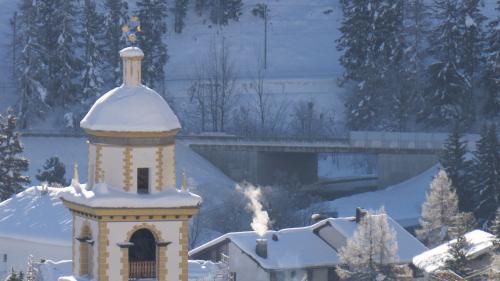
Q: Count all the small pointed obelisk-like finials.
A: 2